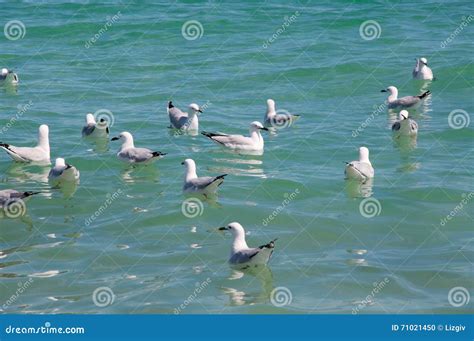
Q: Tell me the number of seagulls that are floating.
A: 15